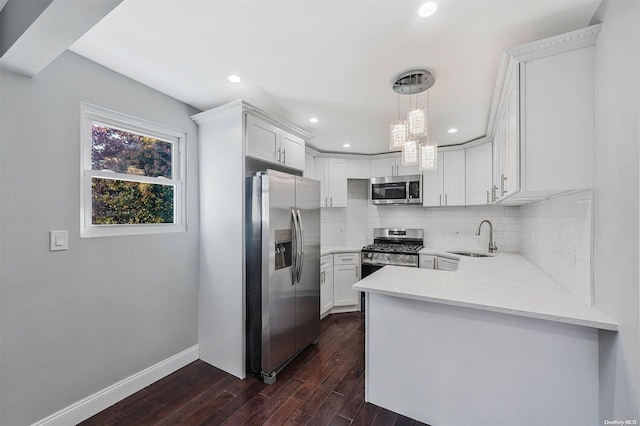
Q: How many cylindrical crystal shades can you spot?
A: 4